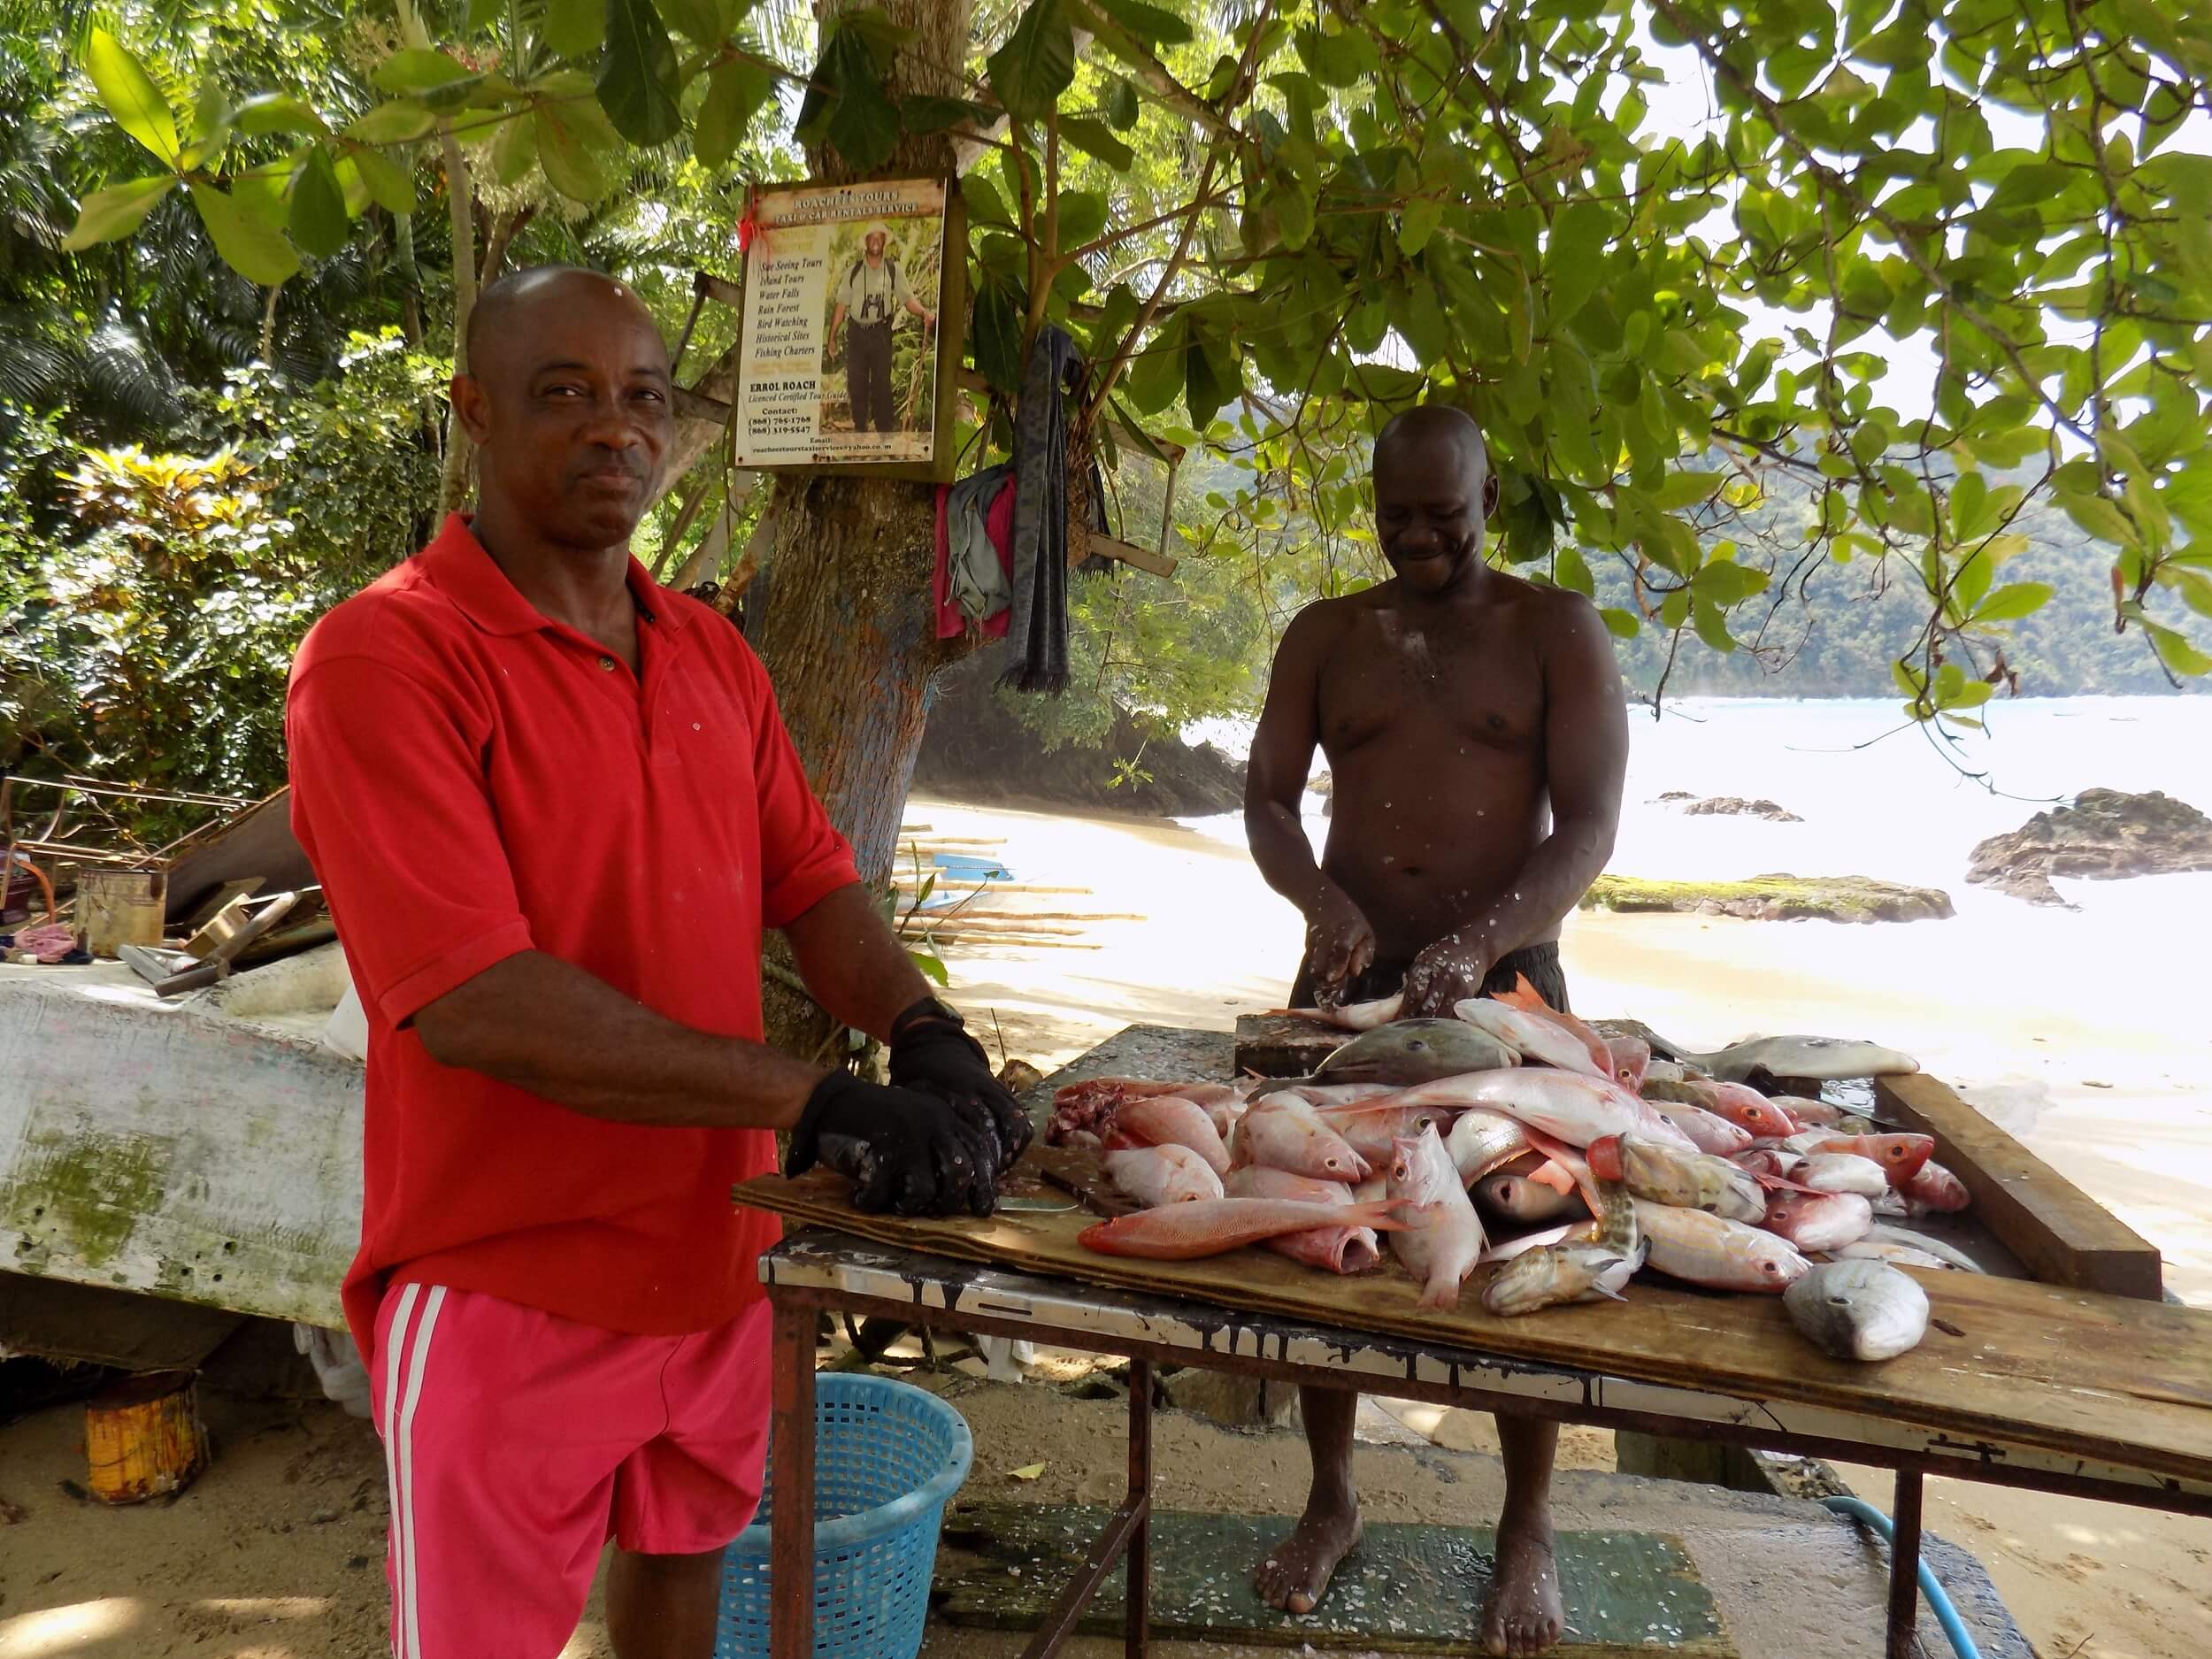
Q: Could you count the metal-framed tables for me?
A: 1